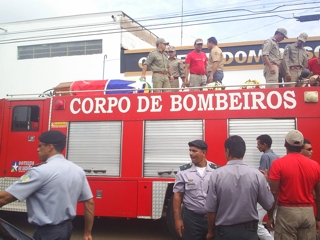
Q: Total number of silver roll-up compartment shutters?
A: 3